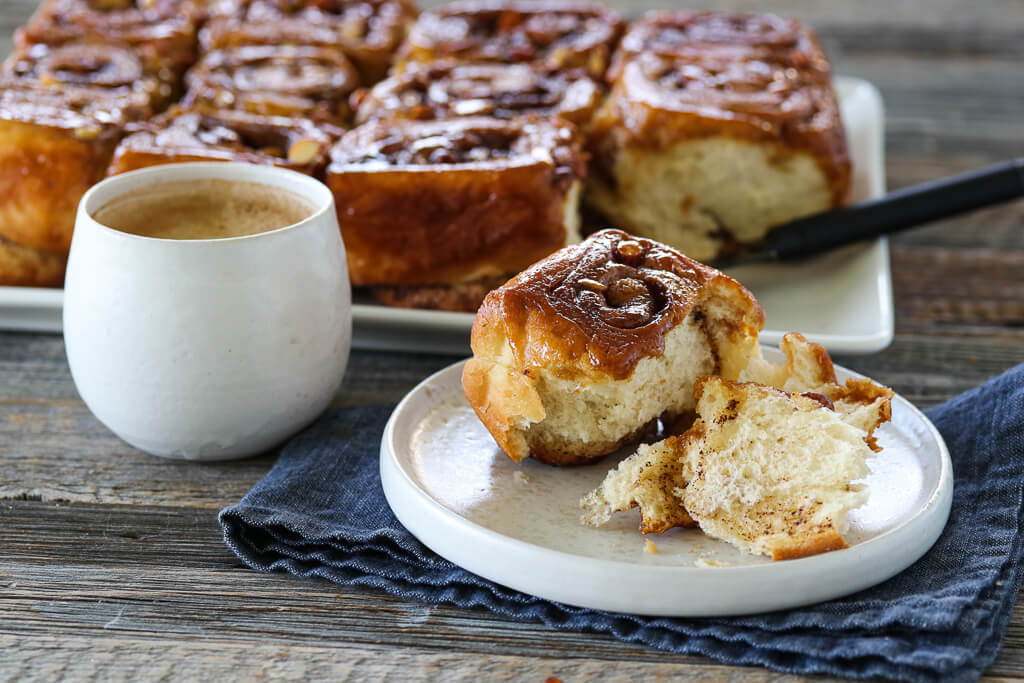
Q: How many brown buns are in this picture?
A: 12